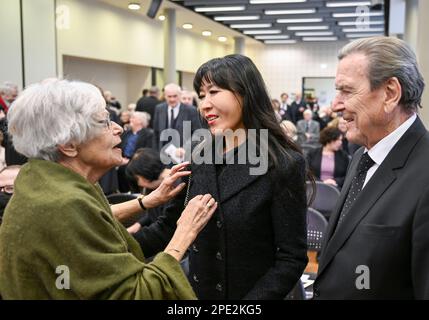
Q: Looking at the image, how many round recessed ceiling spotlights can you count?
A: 5